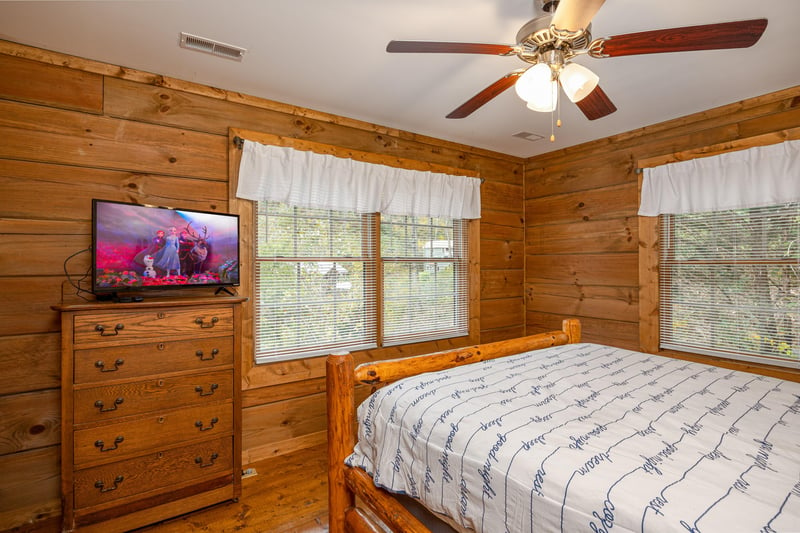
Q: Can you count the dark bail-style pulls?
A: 10